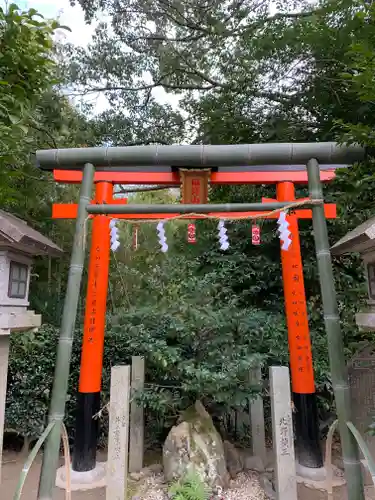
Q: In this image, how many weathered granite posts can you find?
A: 4